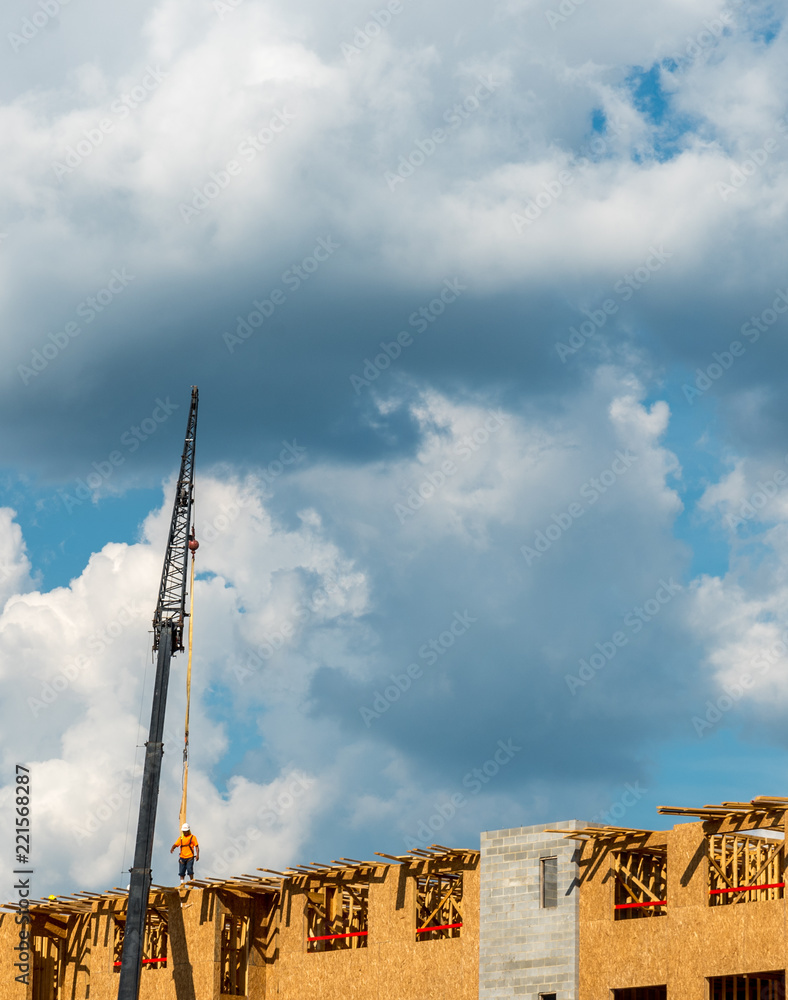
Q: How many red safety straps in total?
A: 5